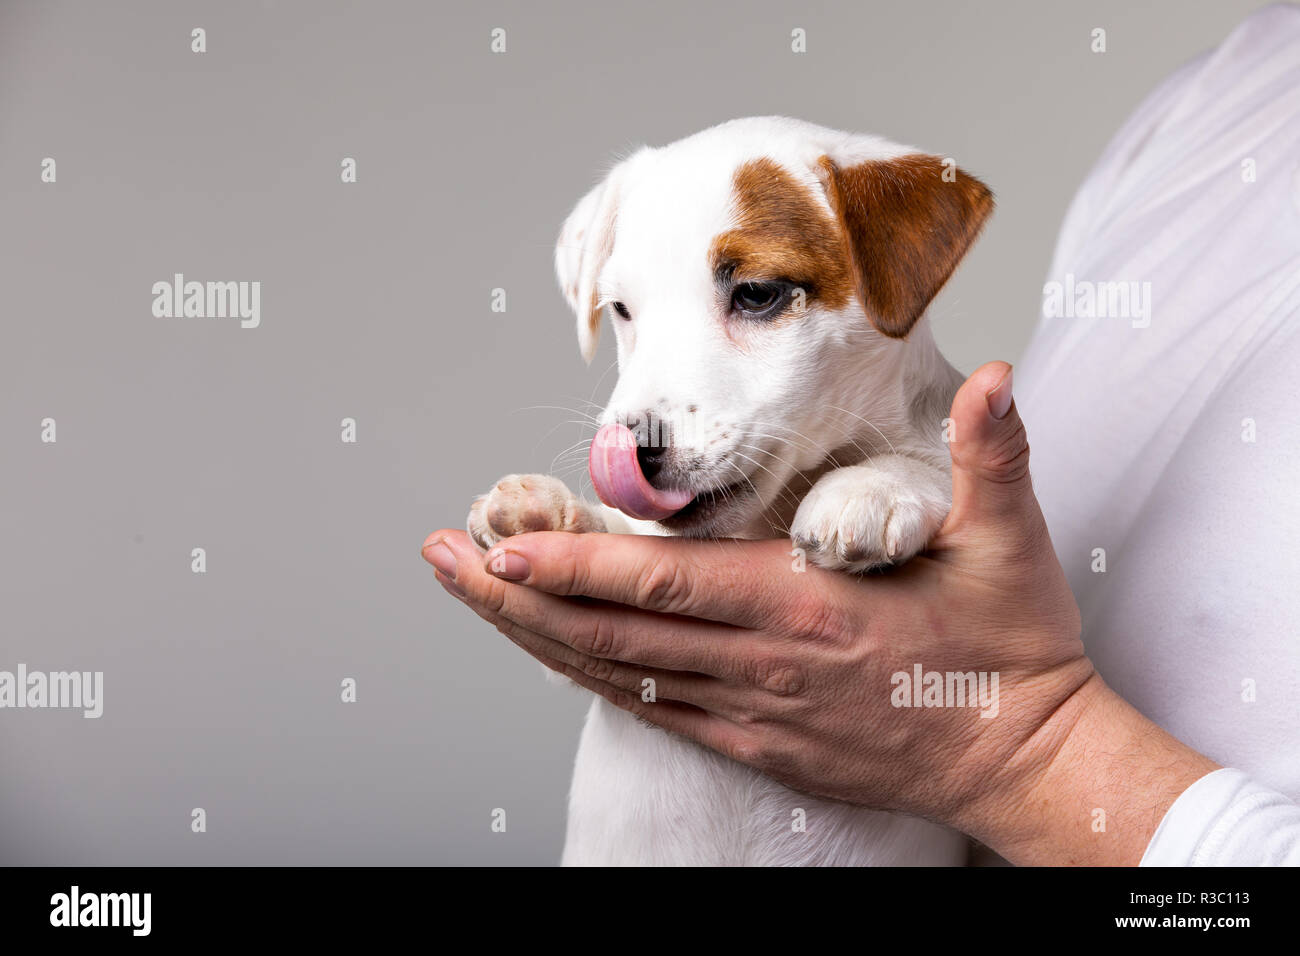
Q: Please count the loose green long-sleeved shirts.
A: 0